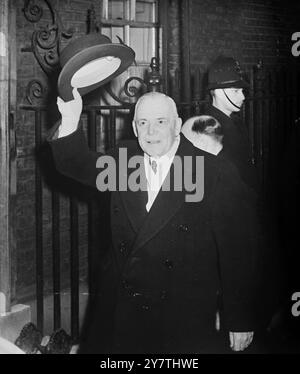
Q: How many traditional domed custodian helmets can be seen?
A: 1